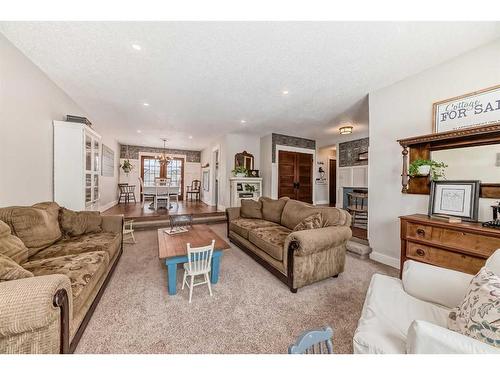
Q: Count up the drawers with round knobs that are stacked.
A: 2